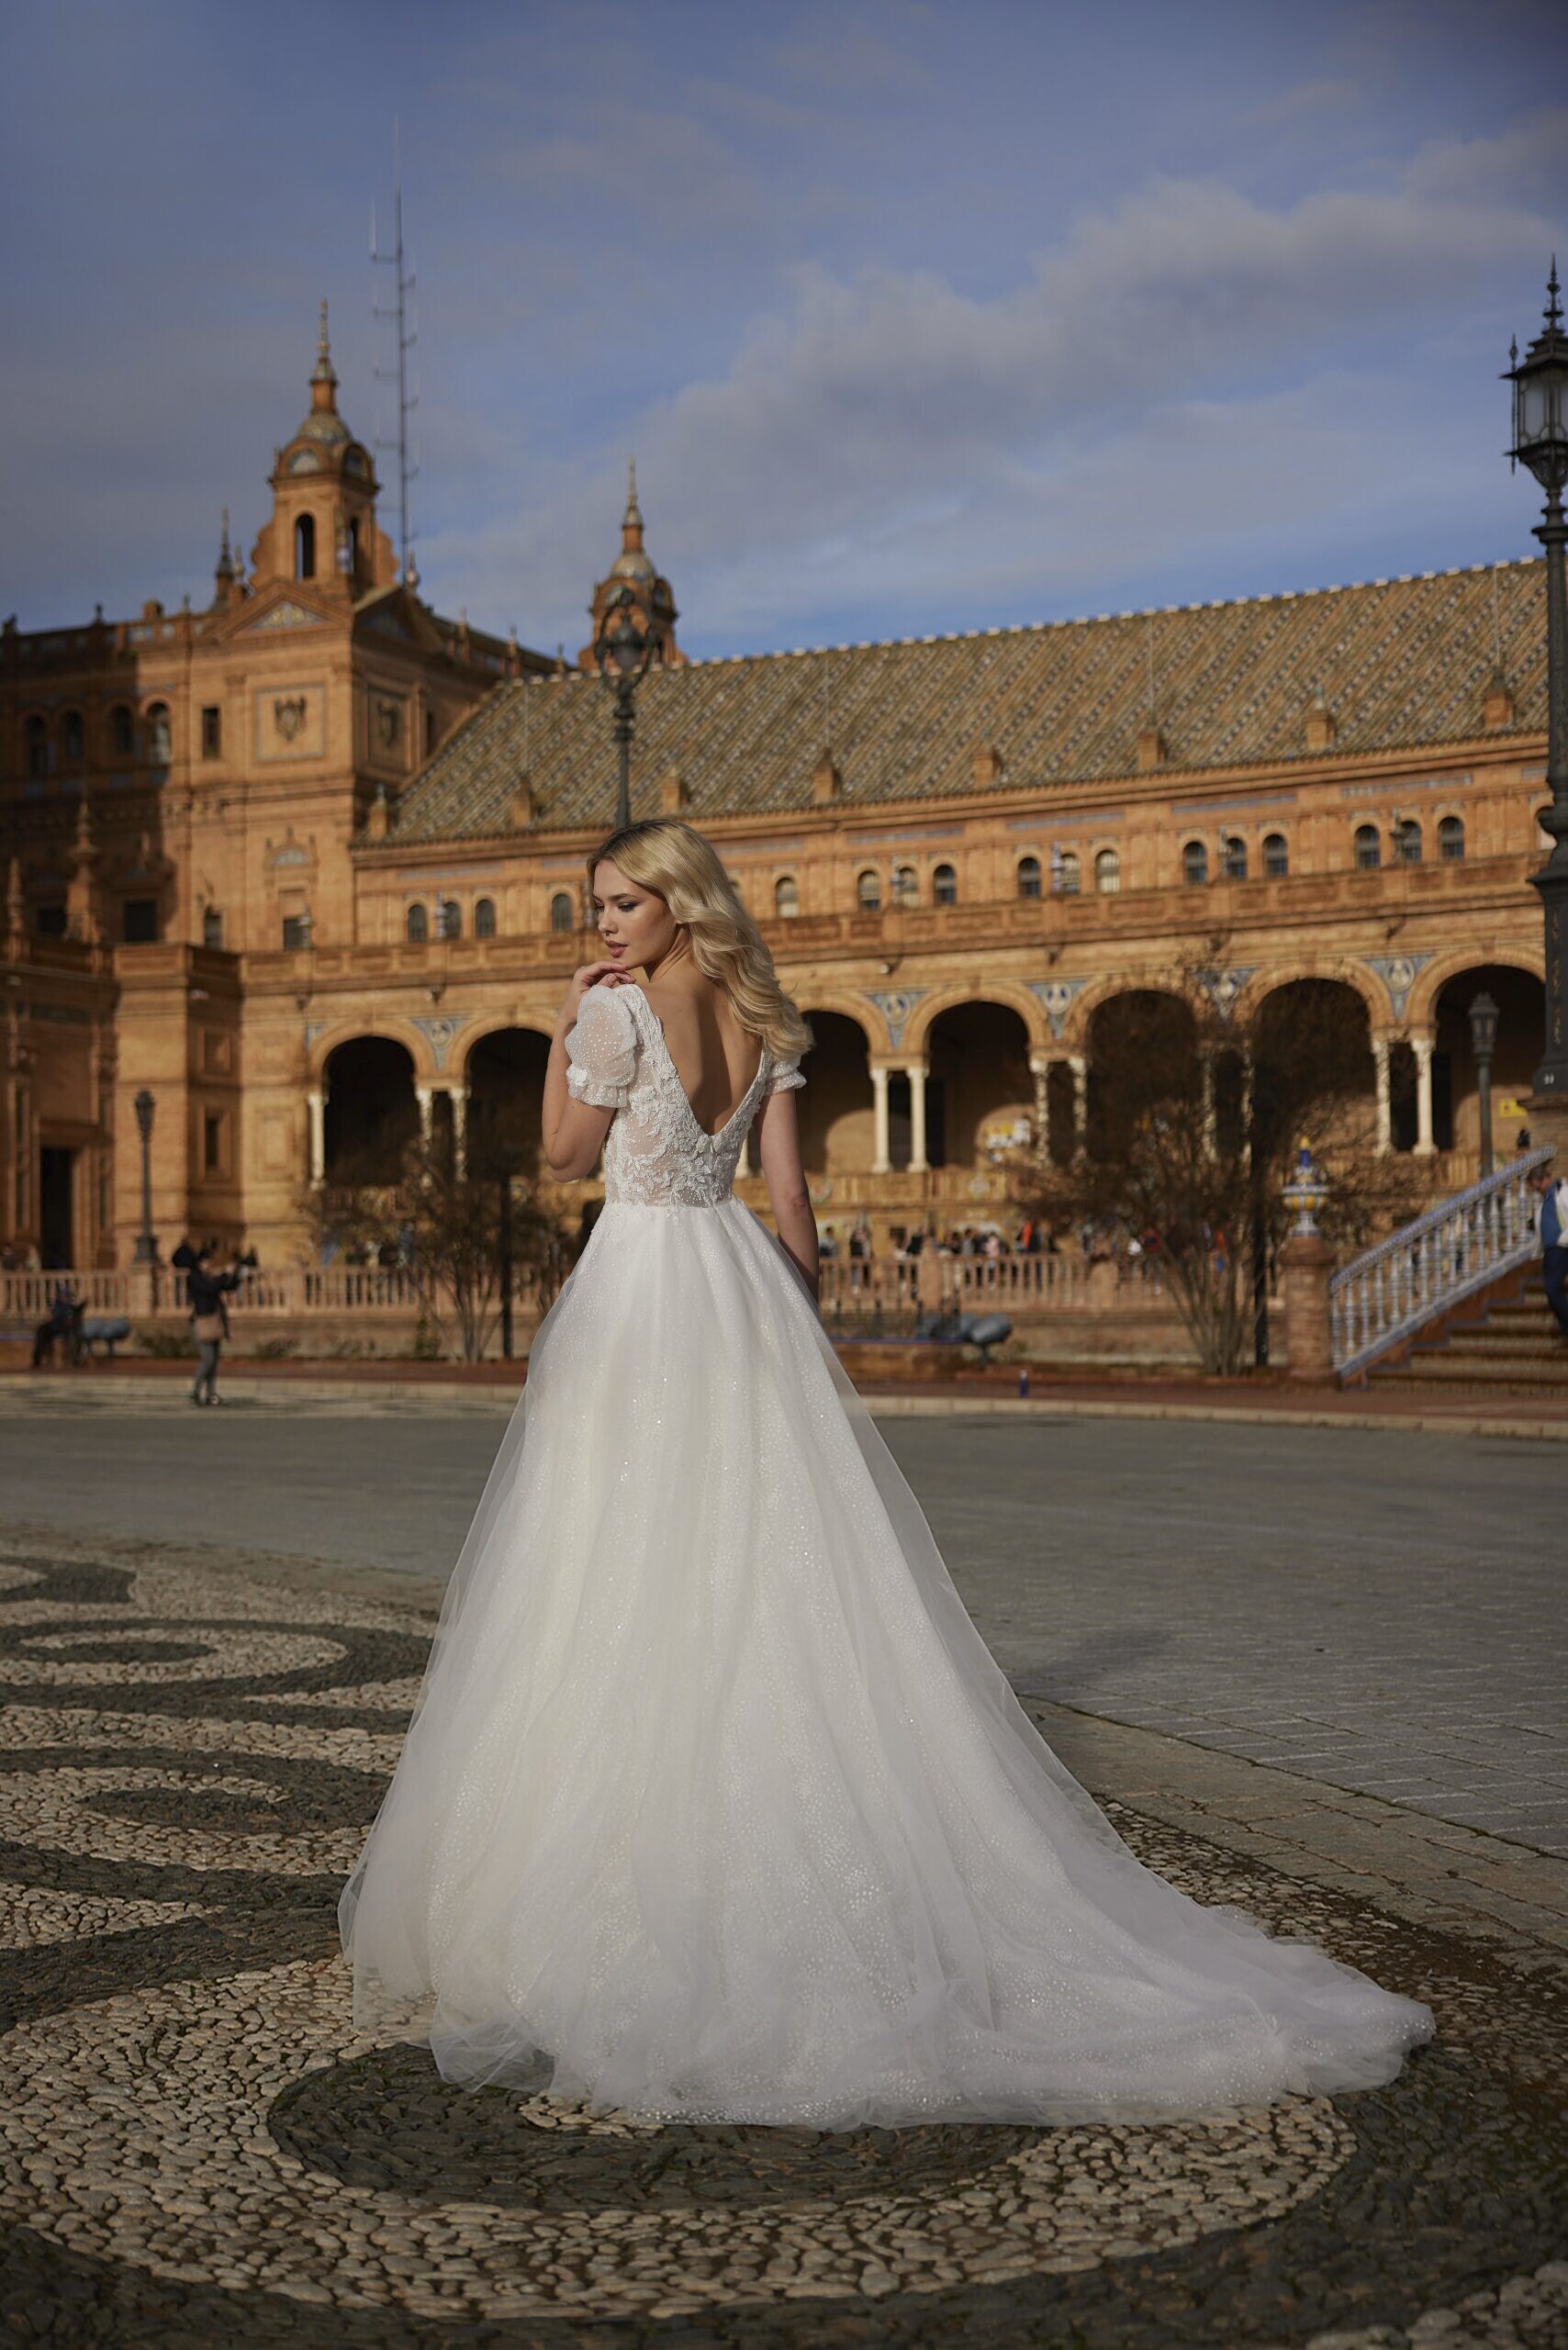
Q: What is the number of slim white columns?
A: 11